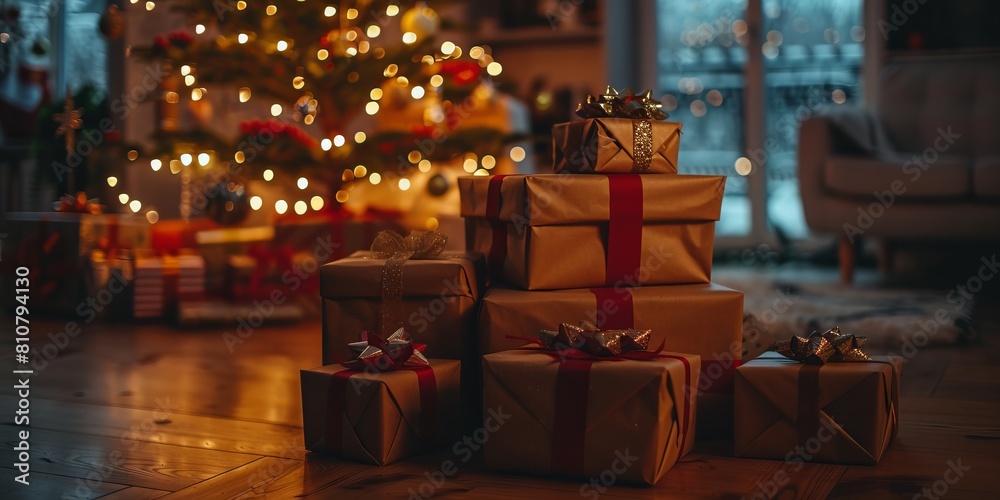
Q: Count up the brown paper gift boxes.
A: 7